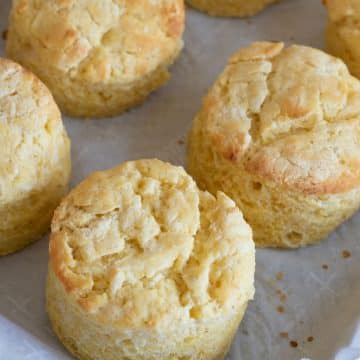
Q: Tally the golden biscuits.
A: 6